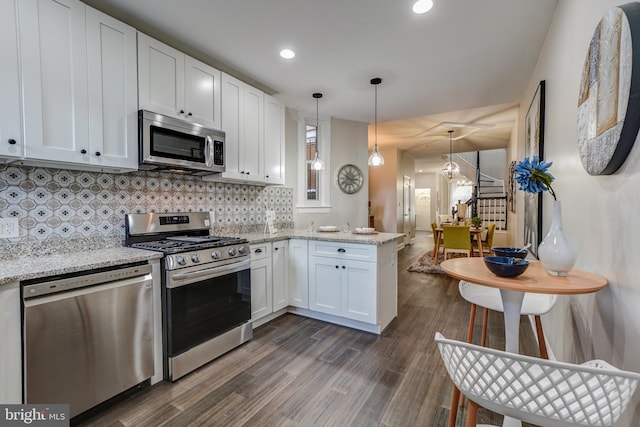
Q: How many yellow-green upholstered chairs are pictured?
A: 3